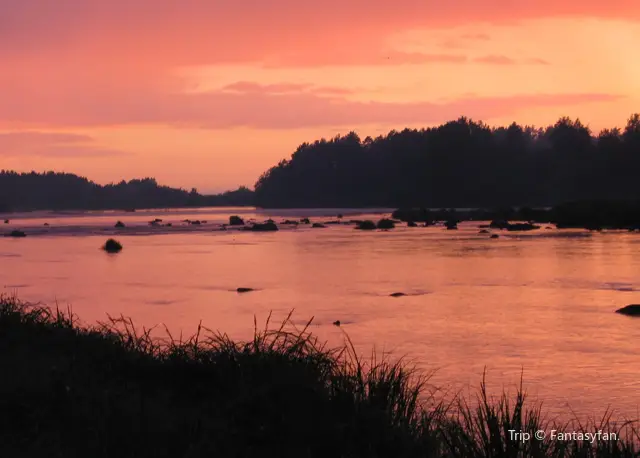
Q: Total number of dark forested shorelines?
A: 2